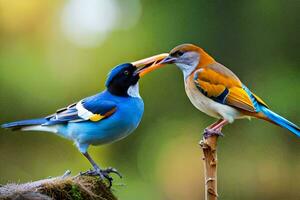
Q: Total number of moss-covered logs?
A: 1